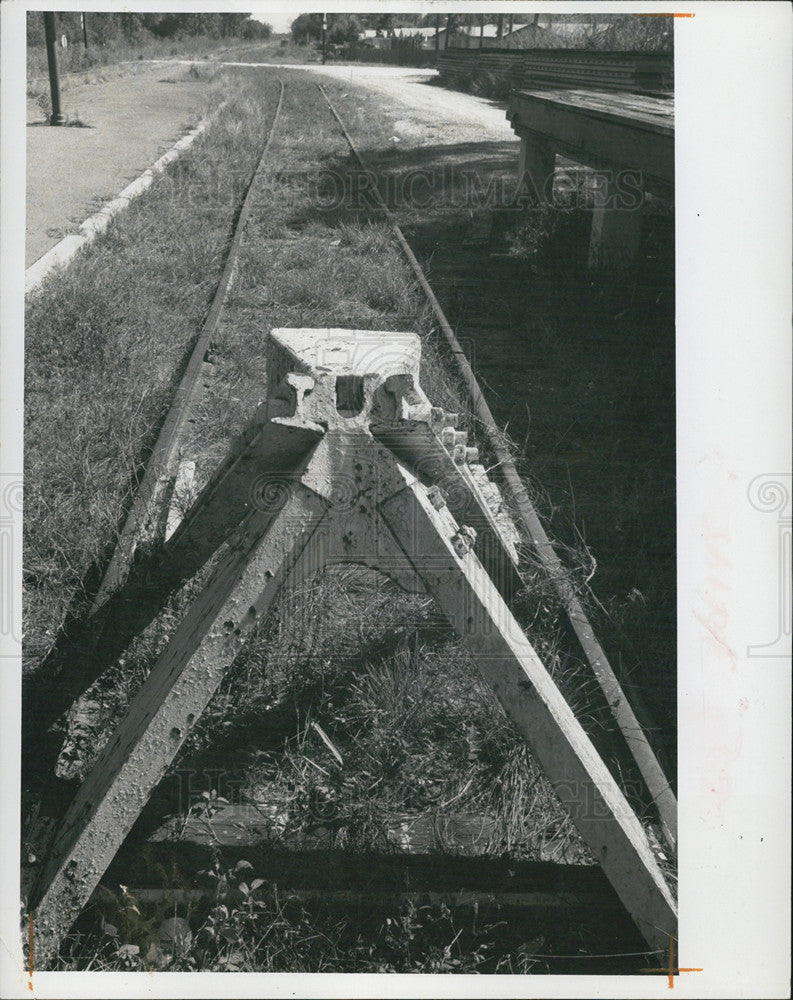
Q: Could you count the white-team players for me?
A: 0